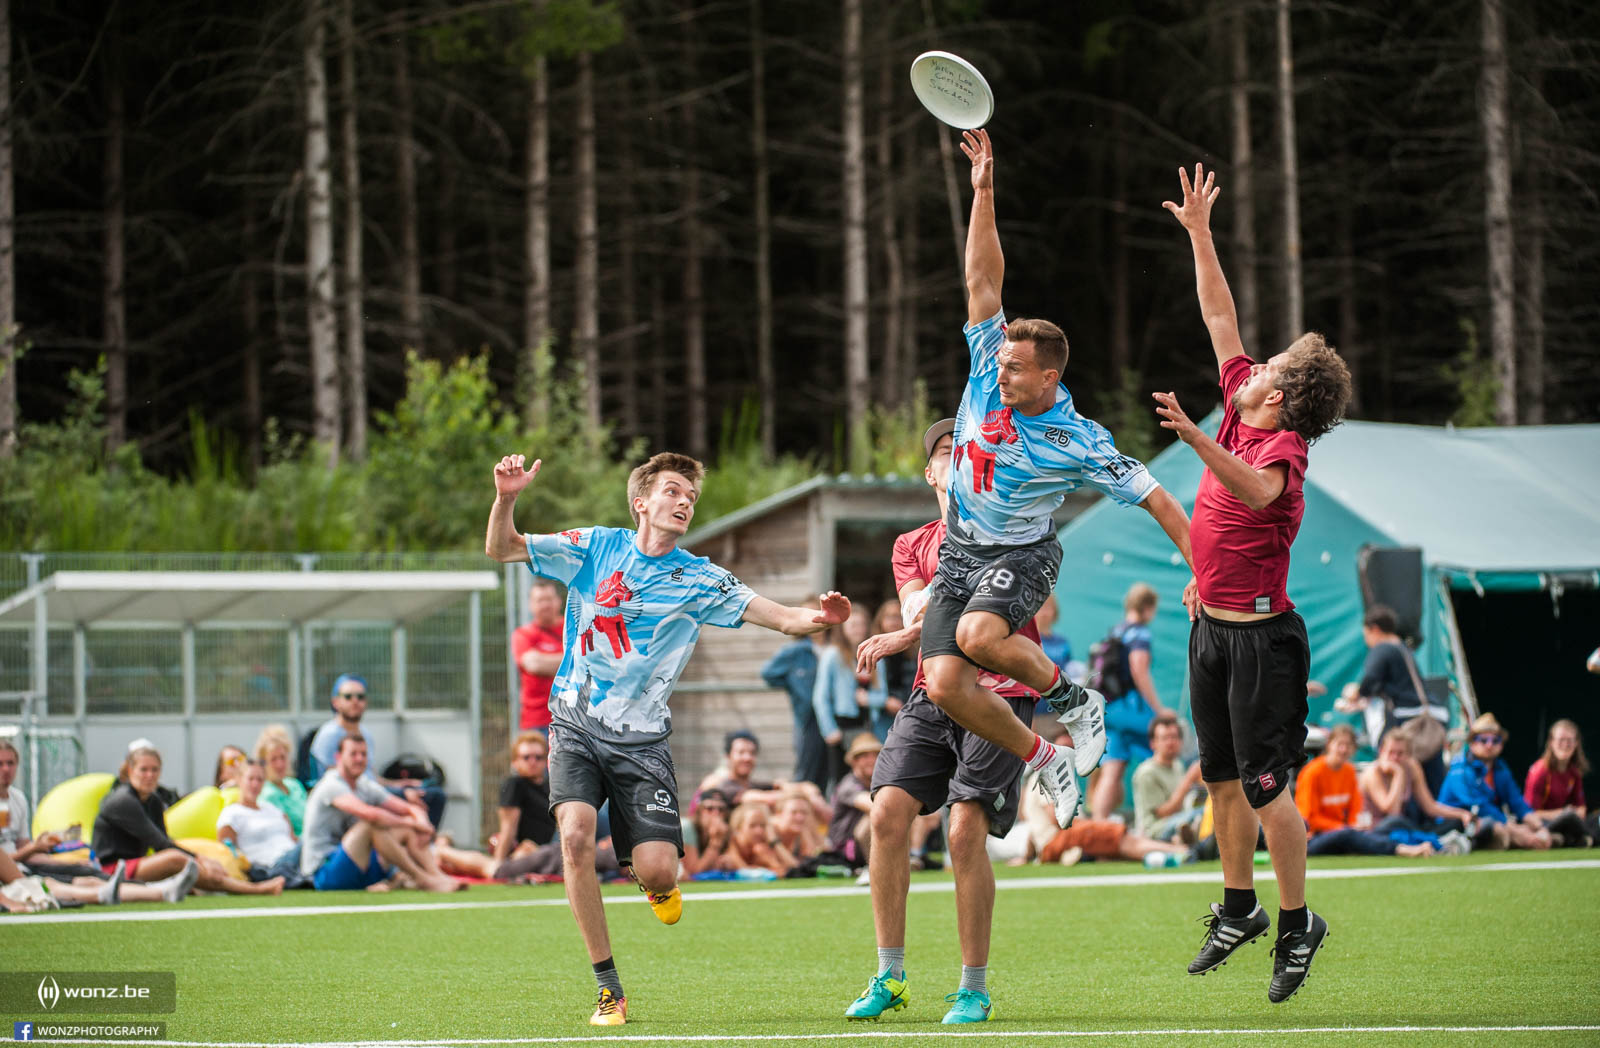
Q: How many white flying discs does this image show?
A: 1